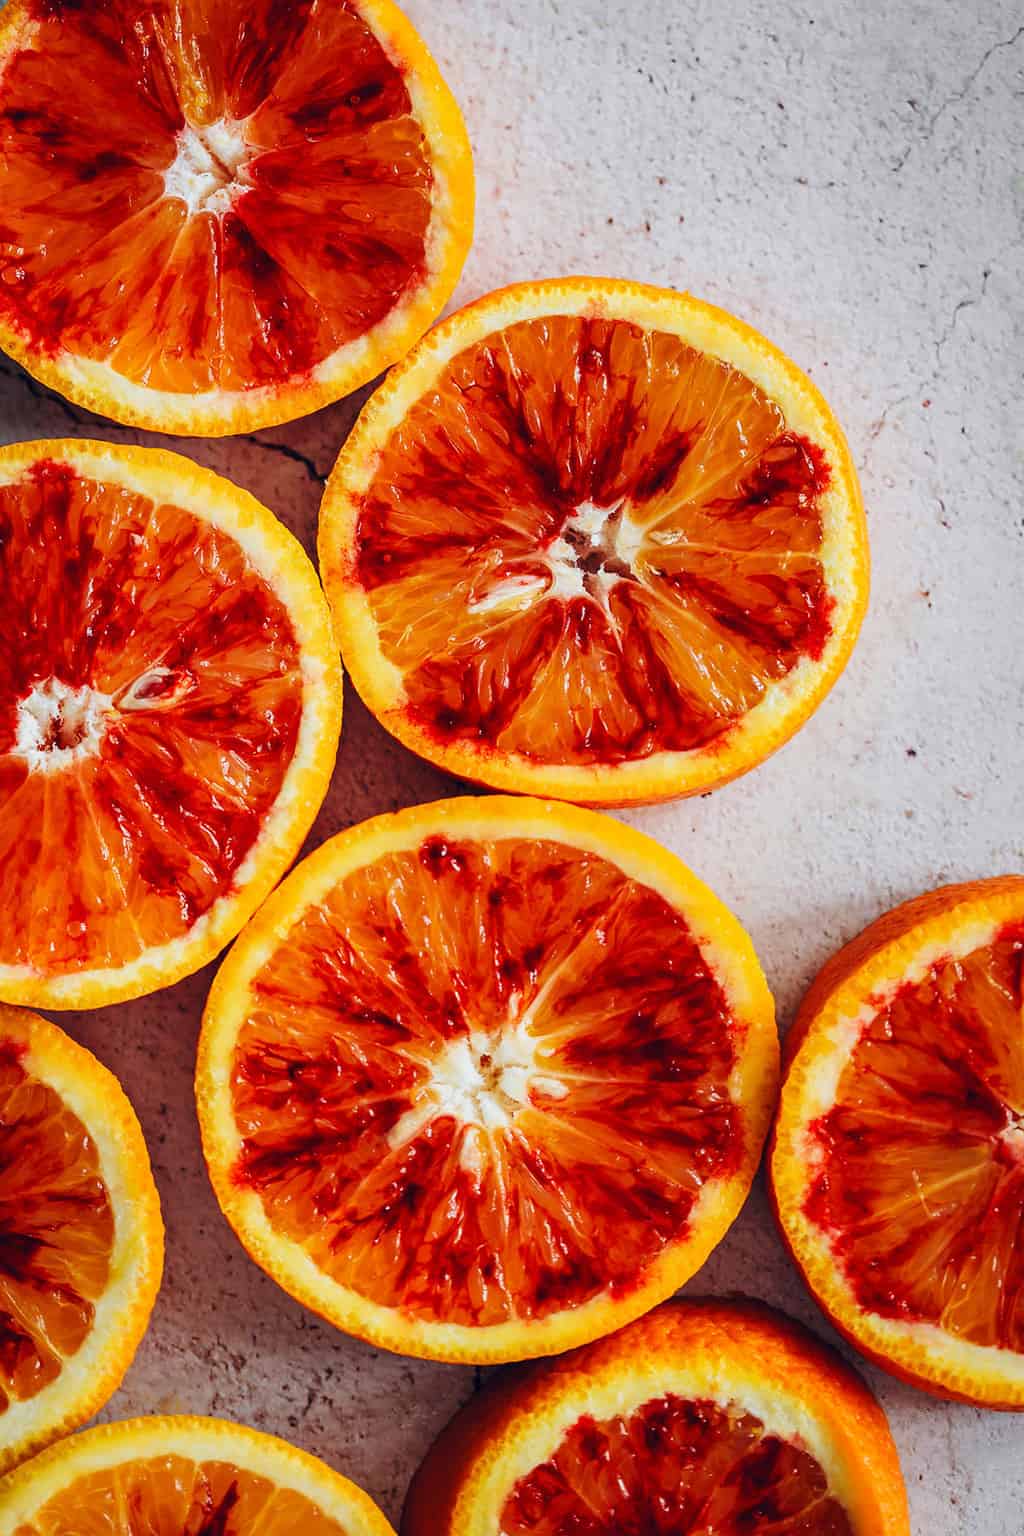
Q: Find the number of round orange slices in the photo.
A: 8